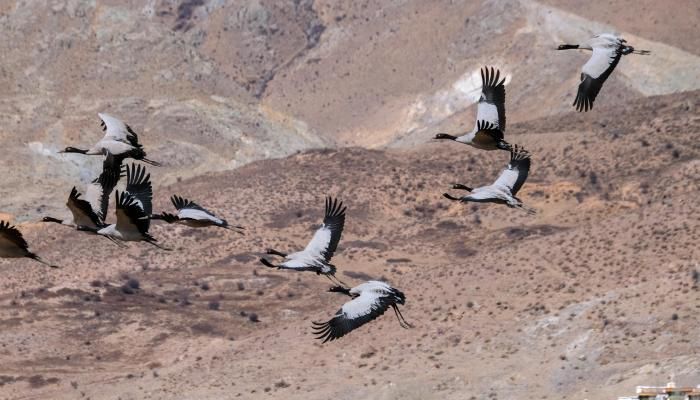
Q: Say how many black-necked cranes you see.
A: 10